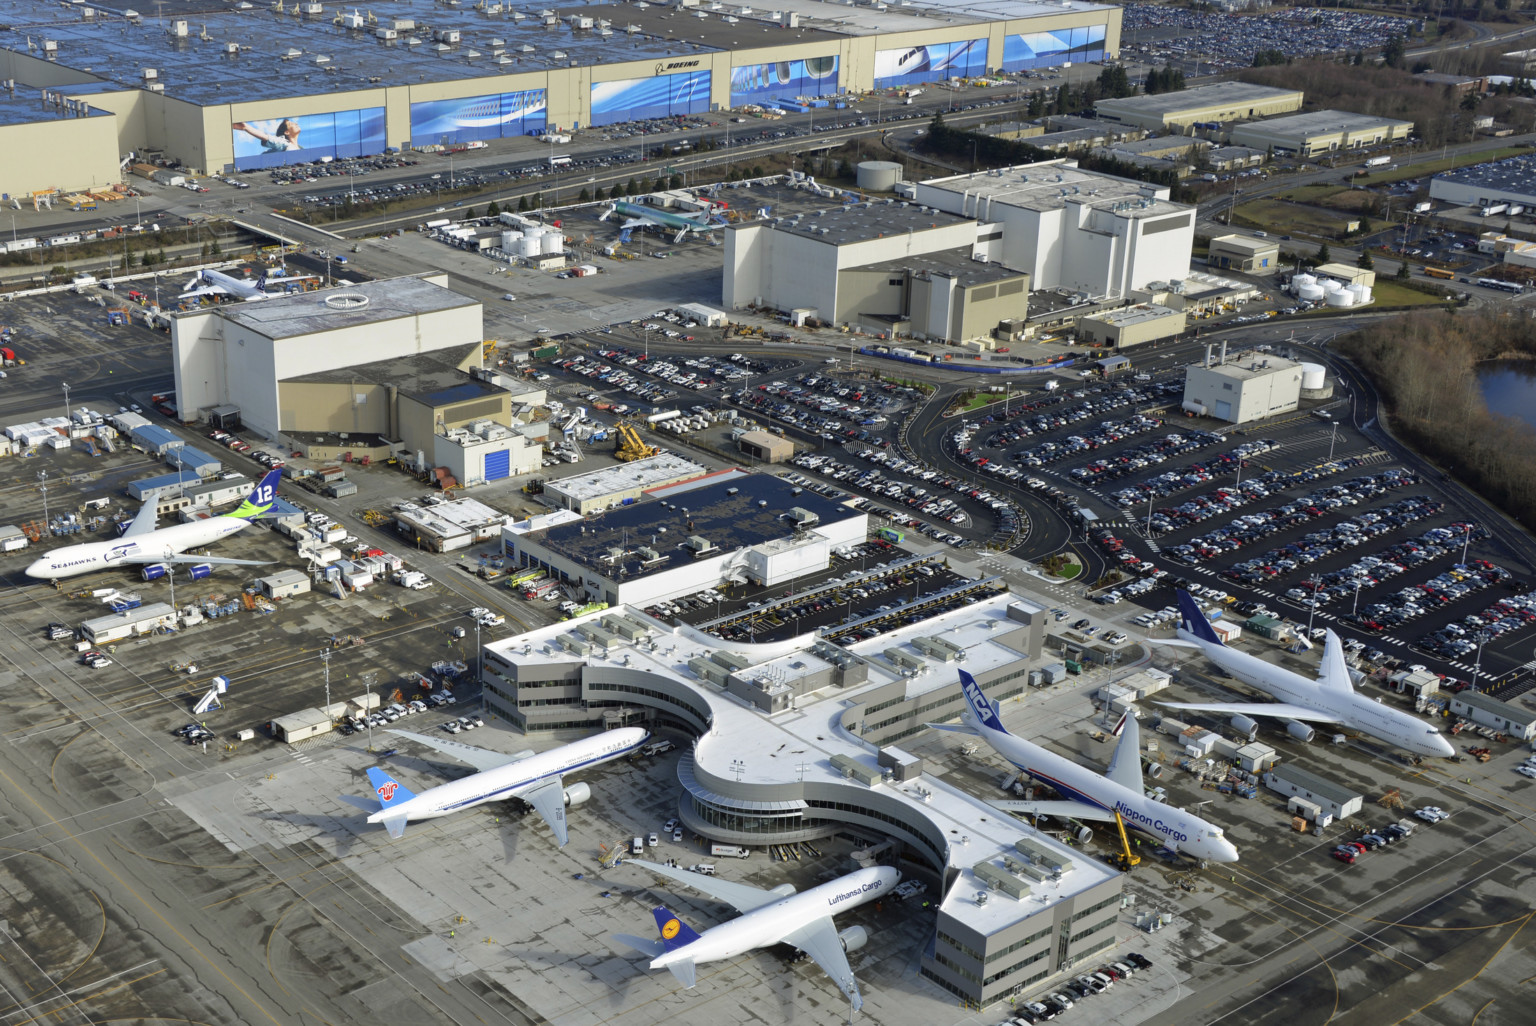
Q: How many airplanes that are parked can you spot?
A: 7